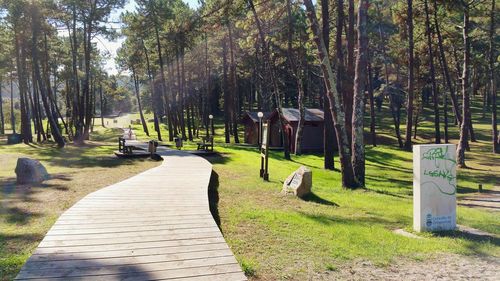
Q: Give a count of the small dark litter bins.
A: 2